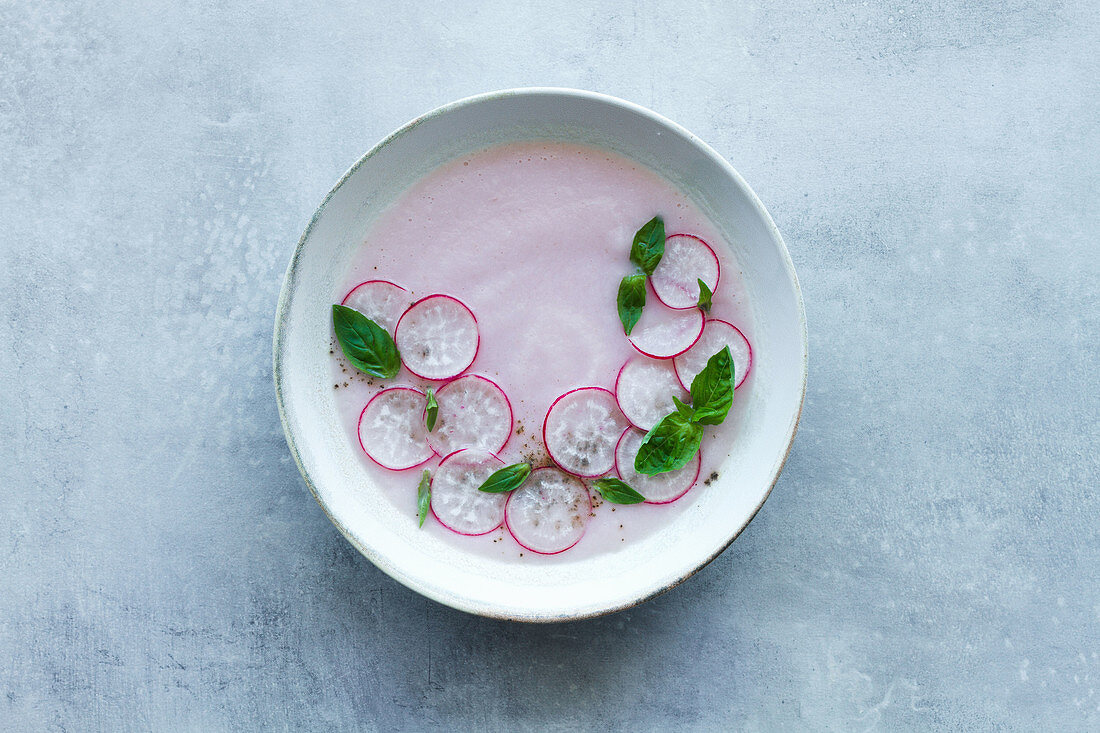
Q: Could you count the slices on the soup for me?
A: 12